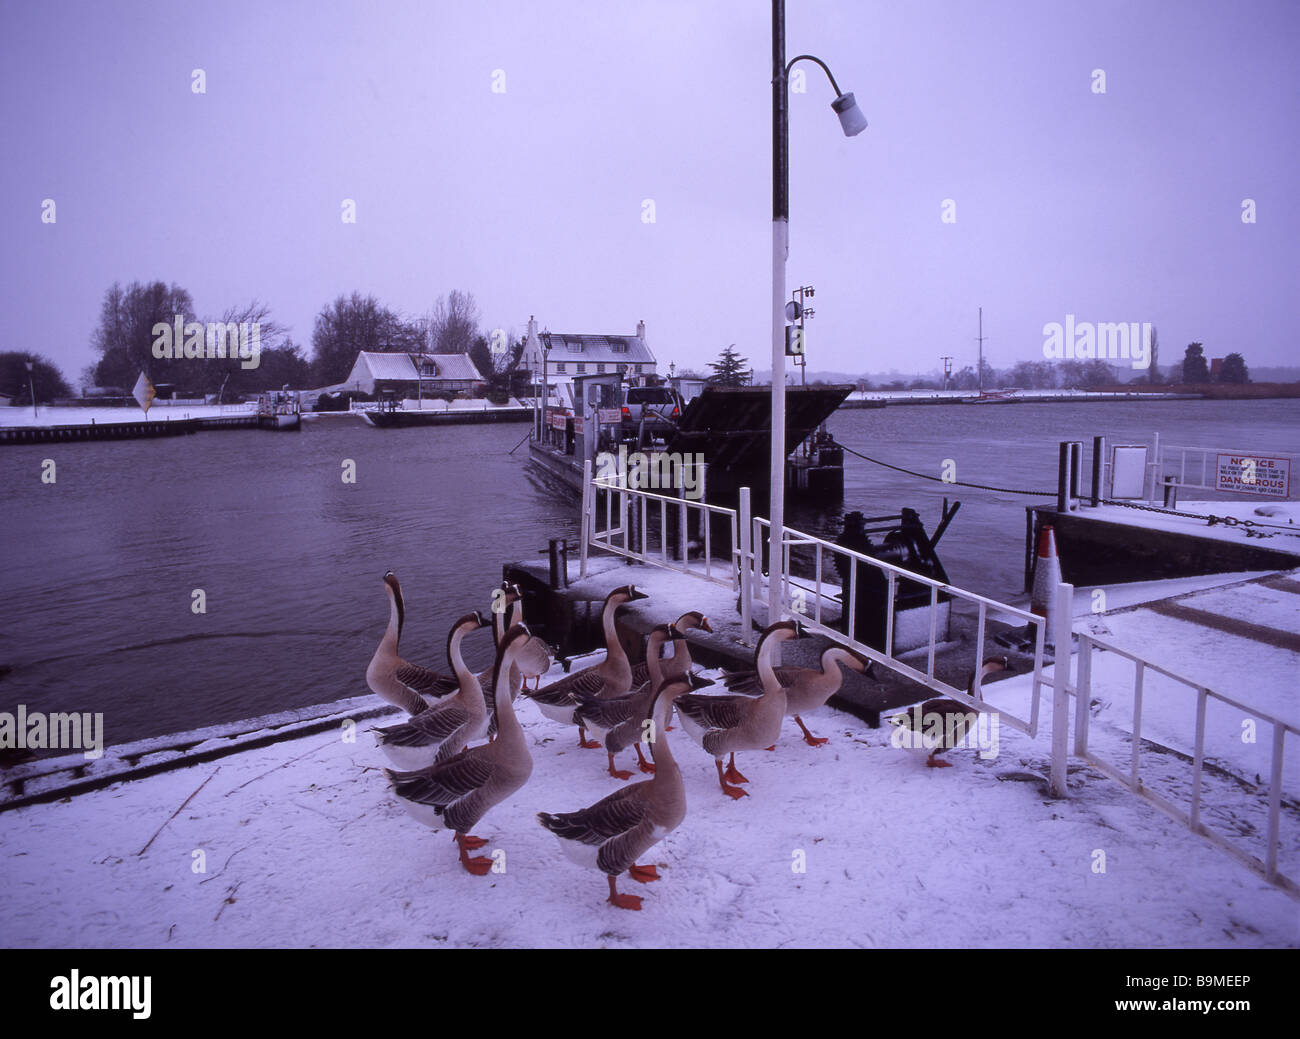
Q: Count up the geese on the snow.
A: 12